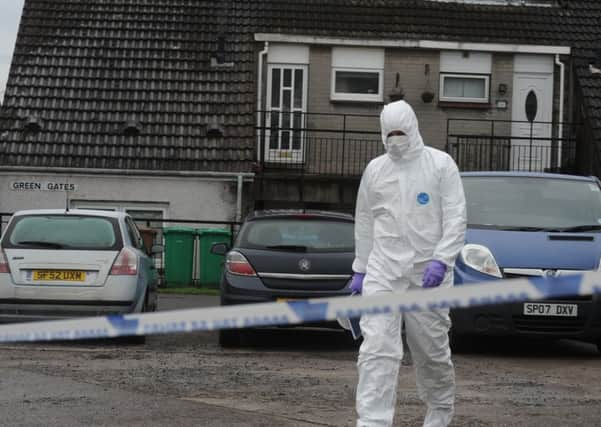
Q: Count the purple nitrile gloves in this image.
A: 2